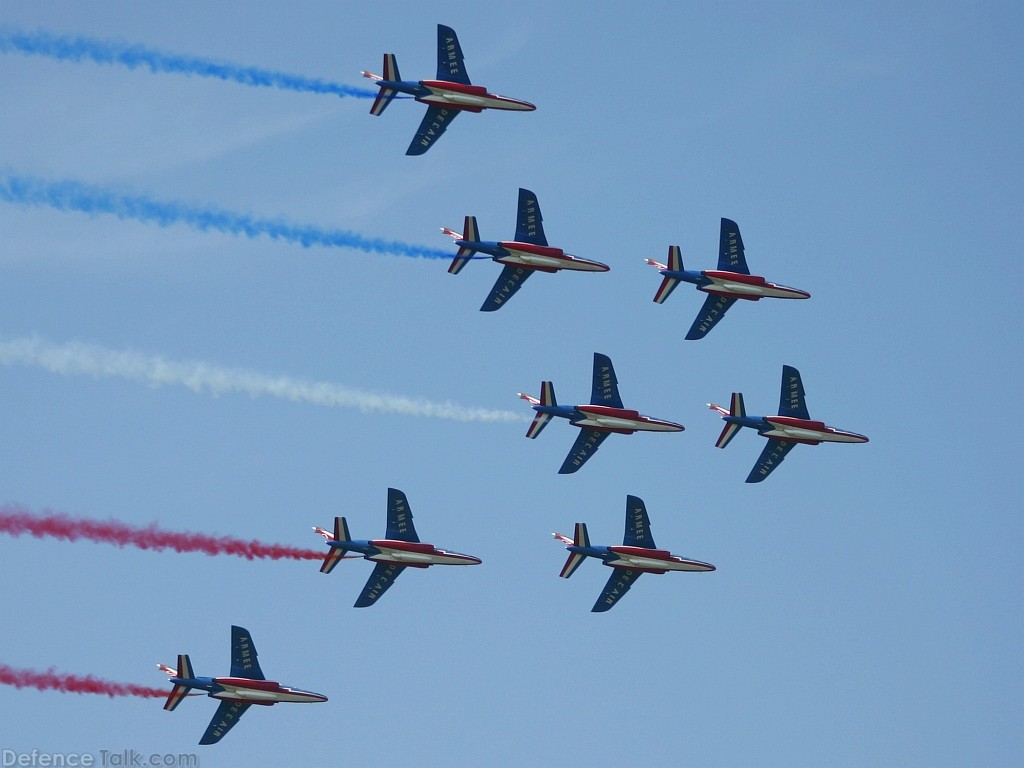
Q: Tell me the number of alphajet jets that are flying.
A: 8